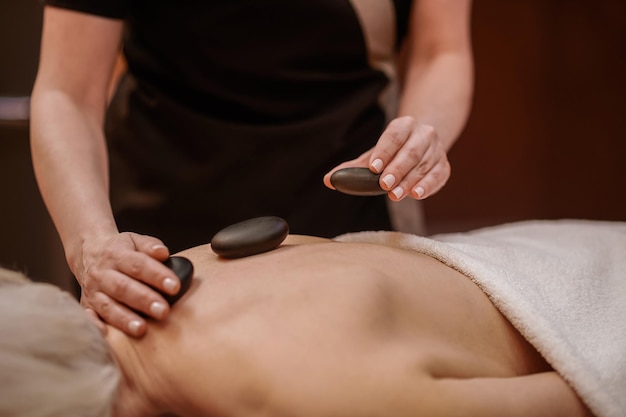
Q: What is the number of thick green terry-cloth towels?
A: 0